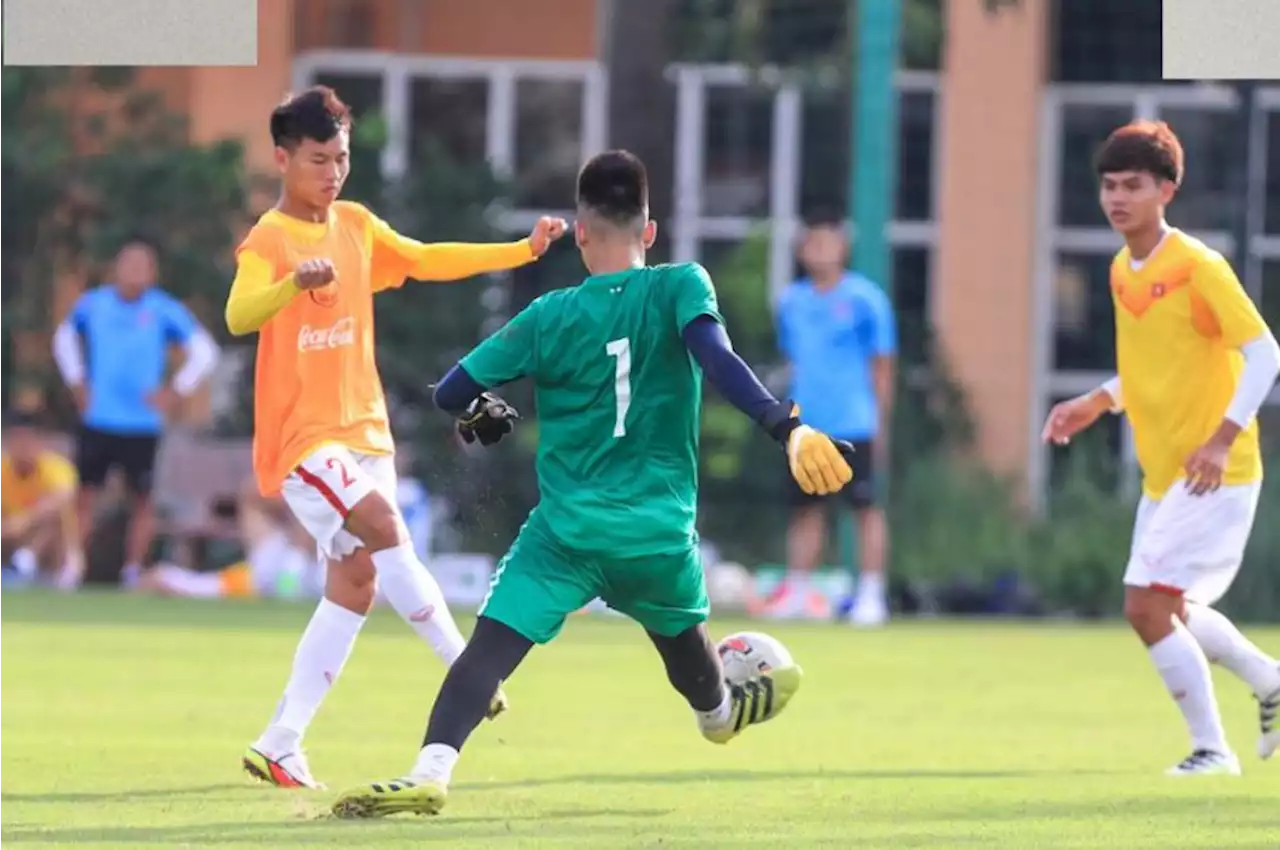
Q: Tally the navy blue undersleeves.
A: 2